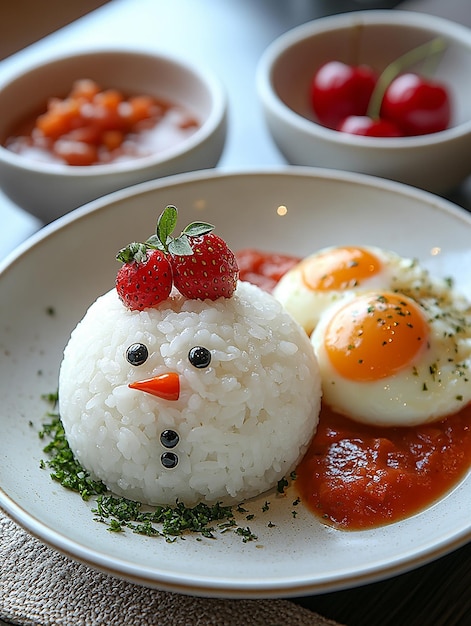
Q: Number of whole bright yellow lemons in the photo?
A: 0